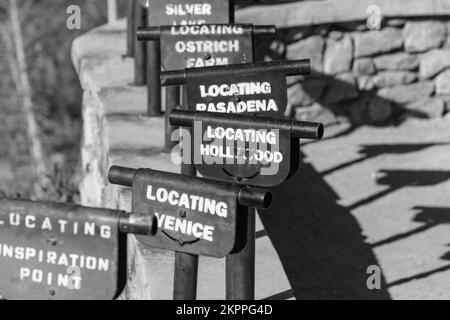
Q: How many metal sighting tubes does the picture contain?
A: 5